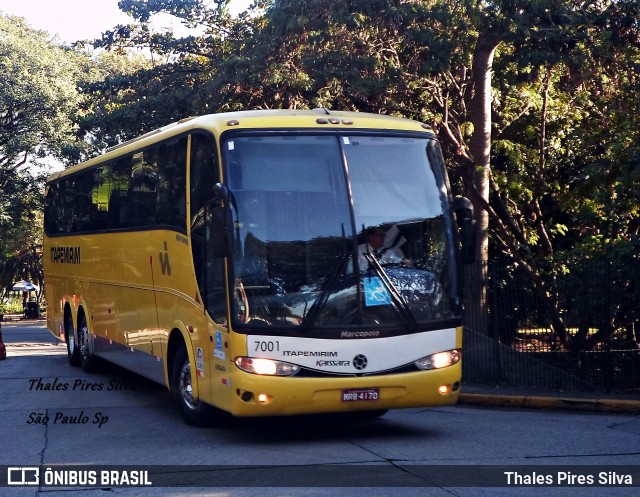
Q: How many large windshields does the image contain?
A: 2